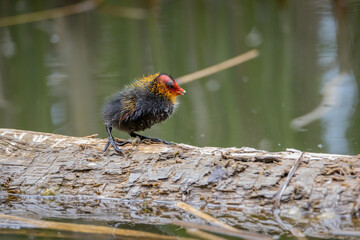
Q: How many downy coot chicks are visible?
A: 1